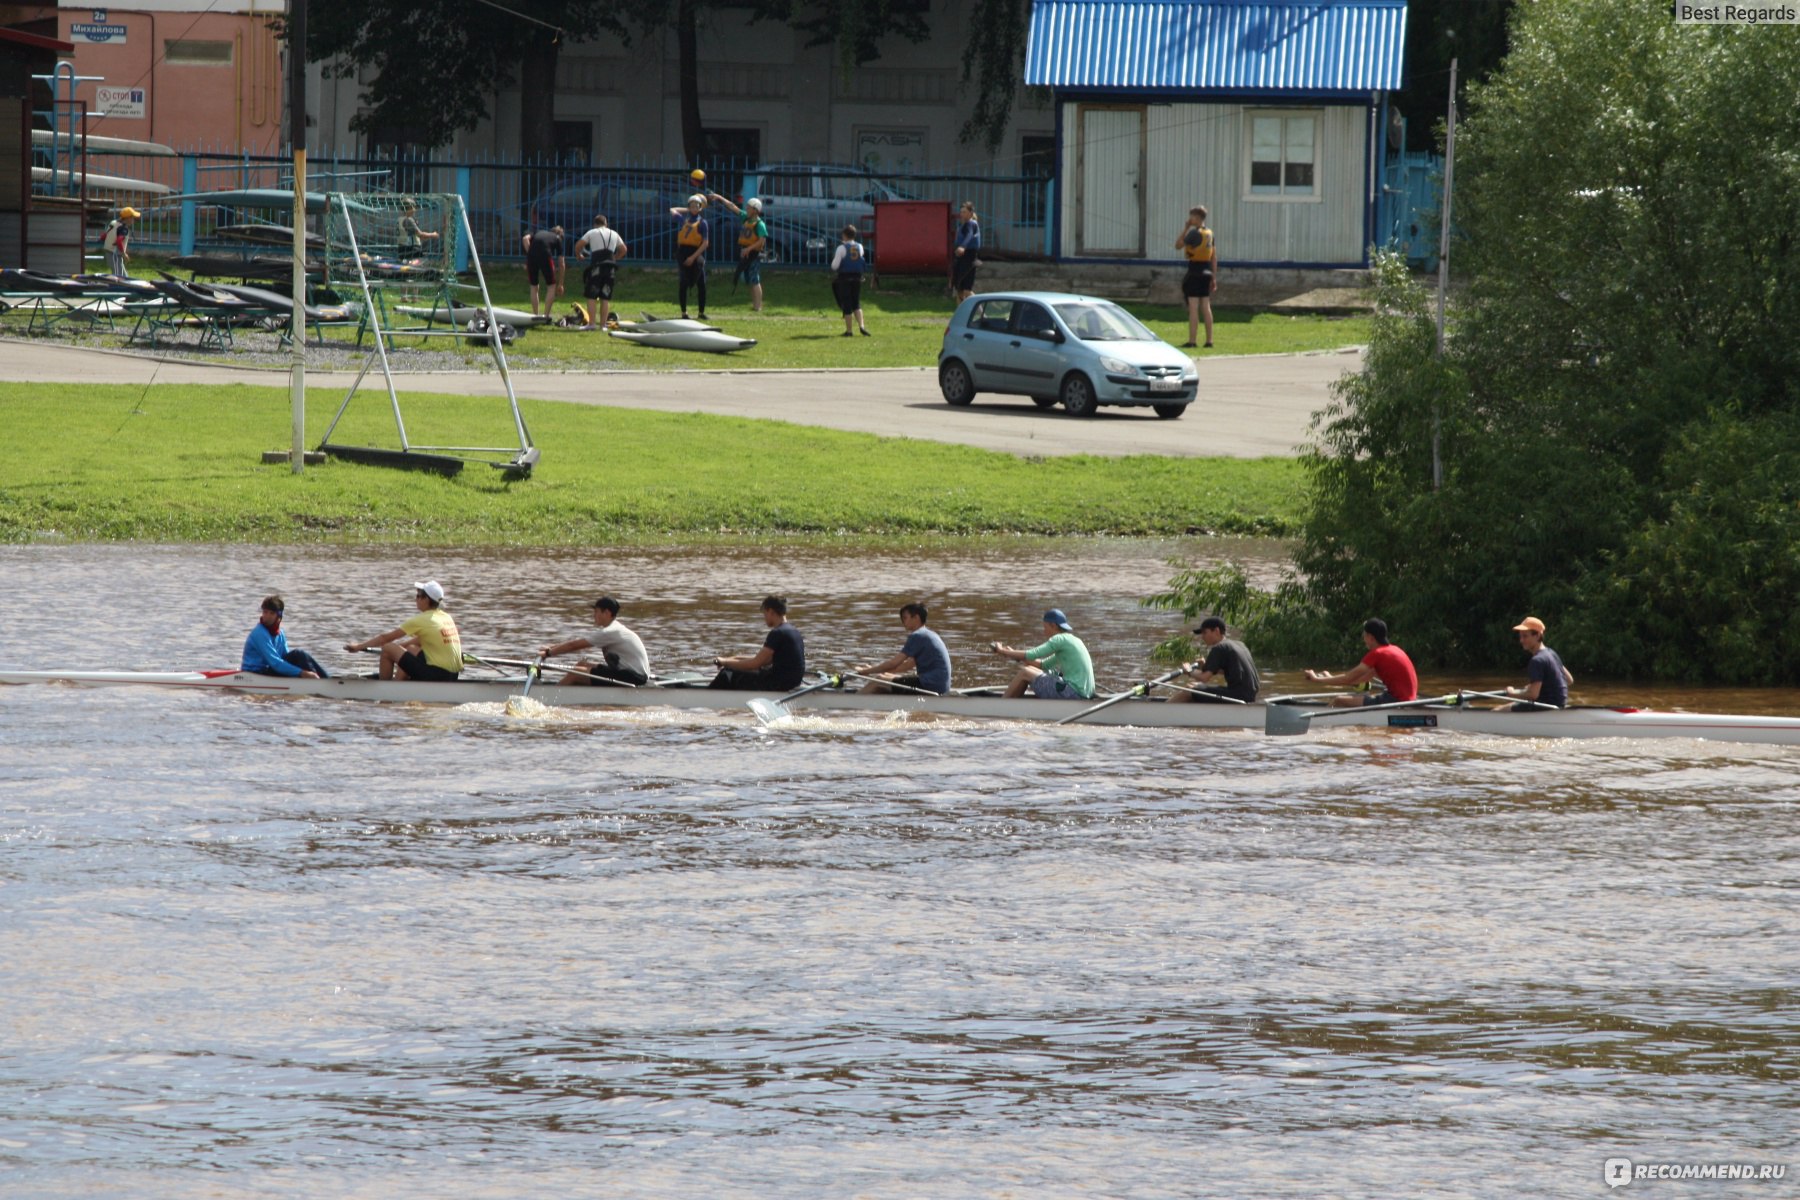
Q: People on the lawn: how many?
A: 9